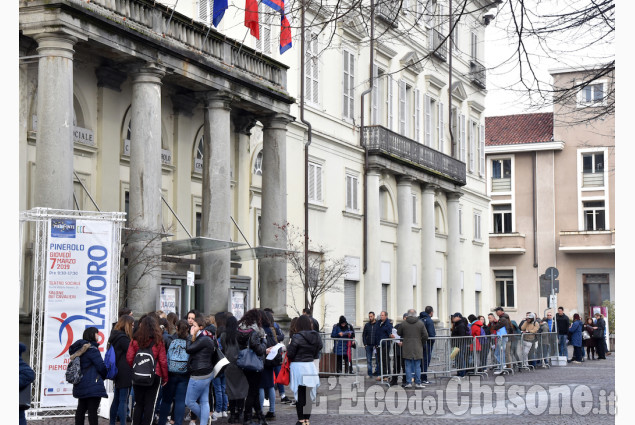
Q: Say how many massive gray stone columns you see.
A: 4